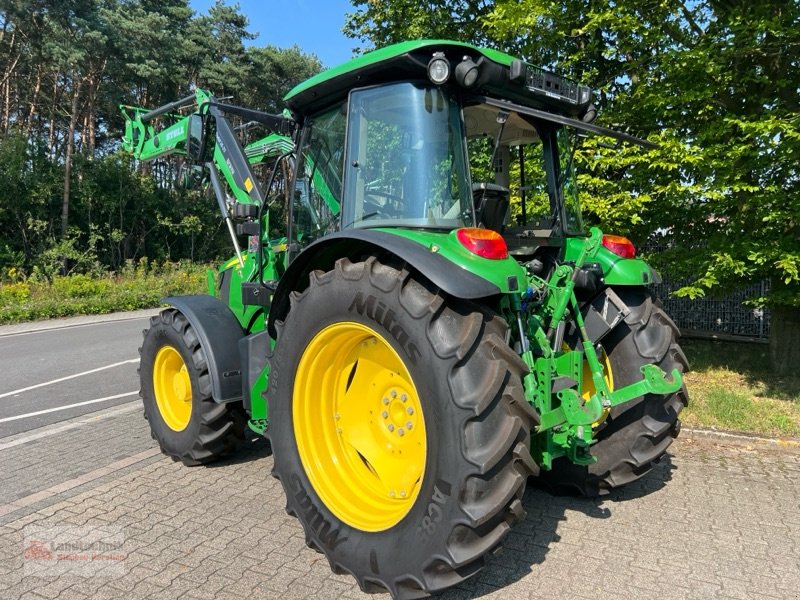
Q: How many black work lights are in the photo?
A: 3